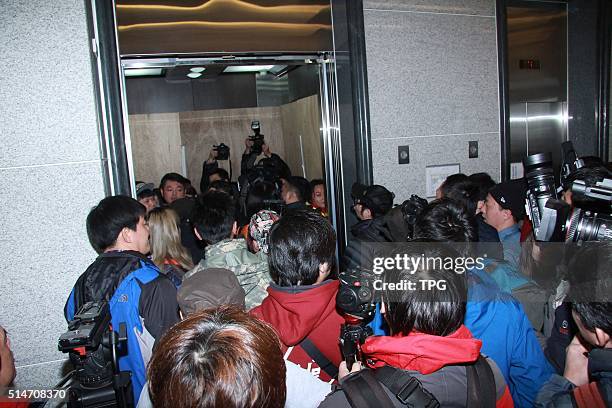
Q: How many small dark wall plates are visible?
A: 2